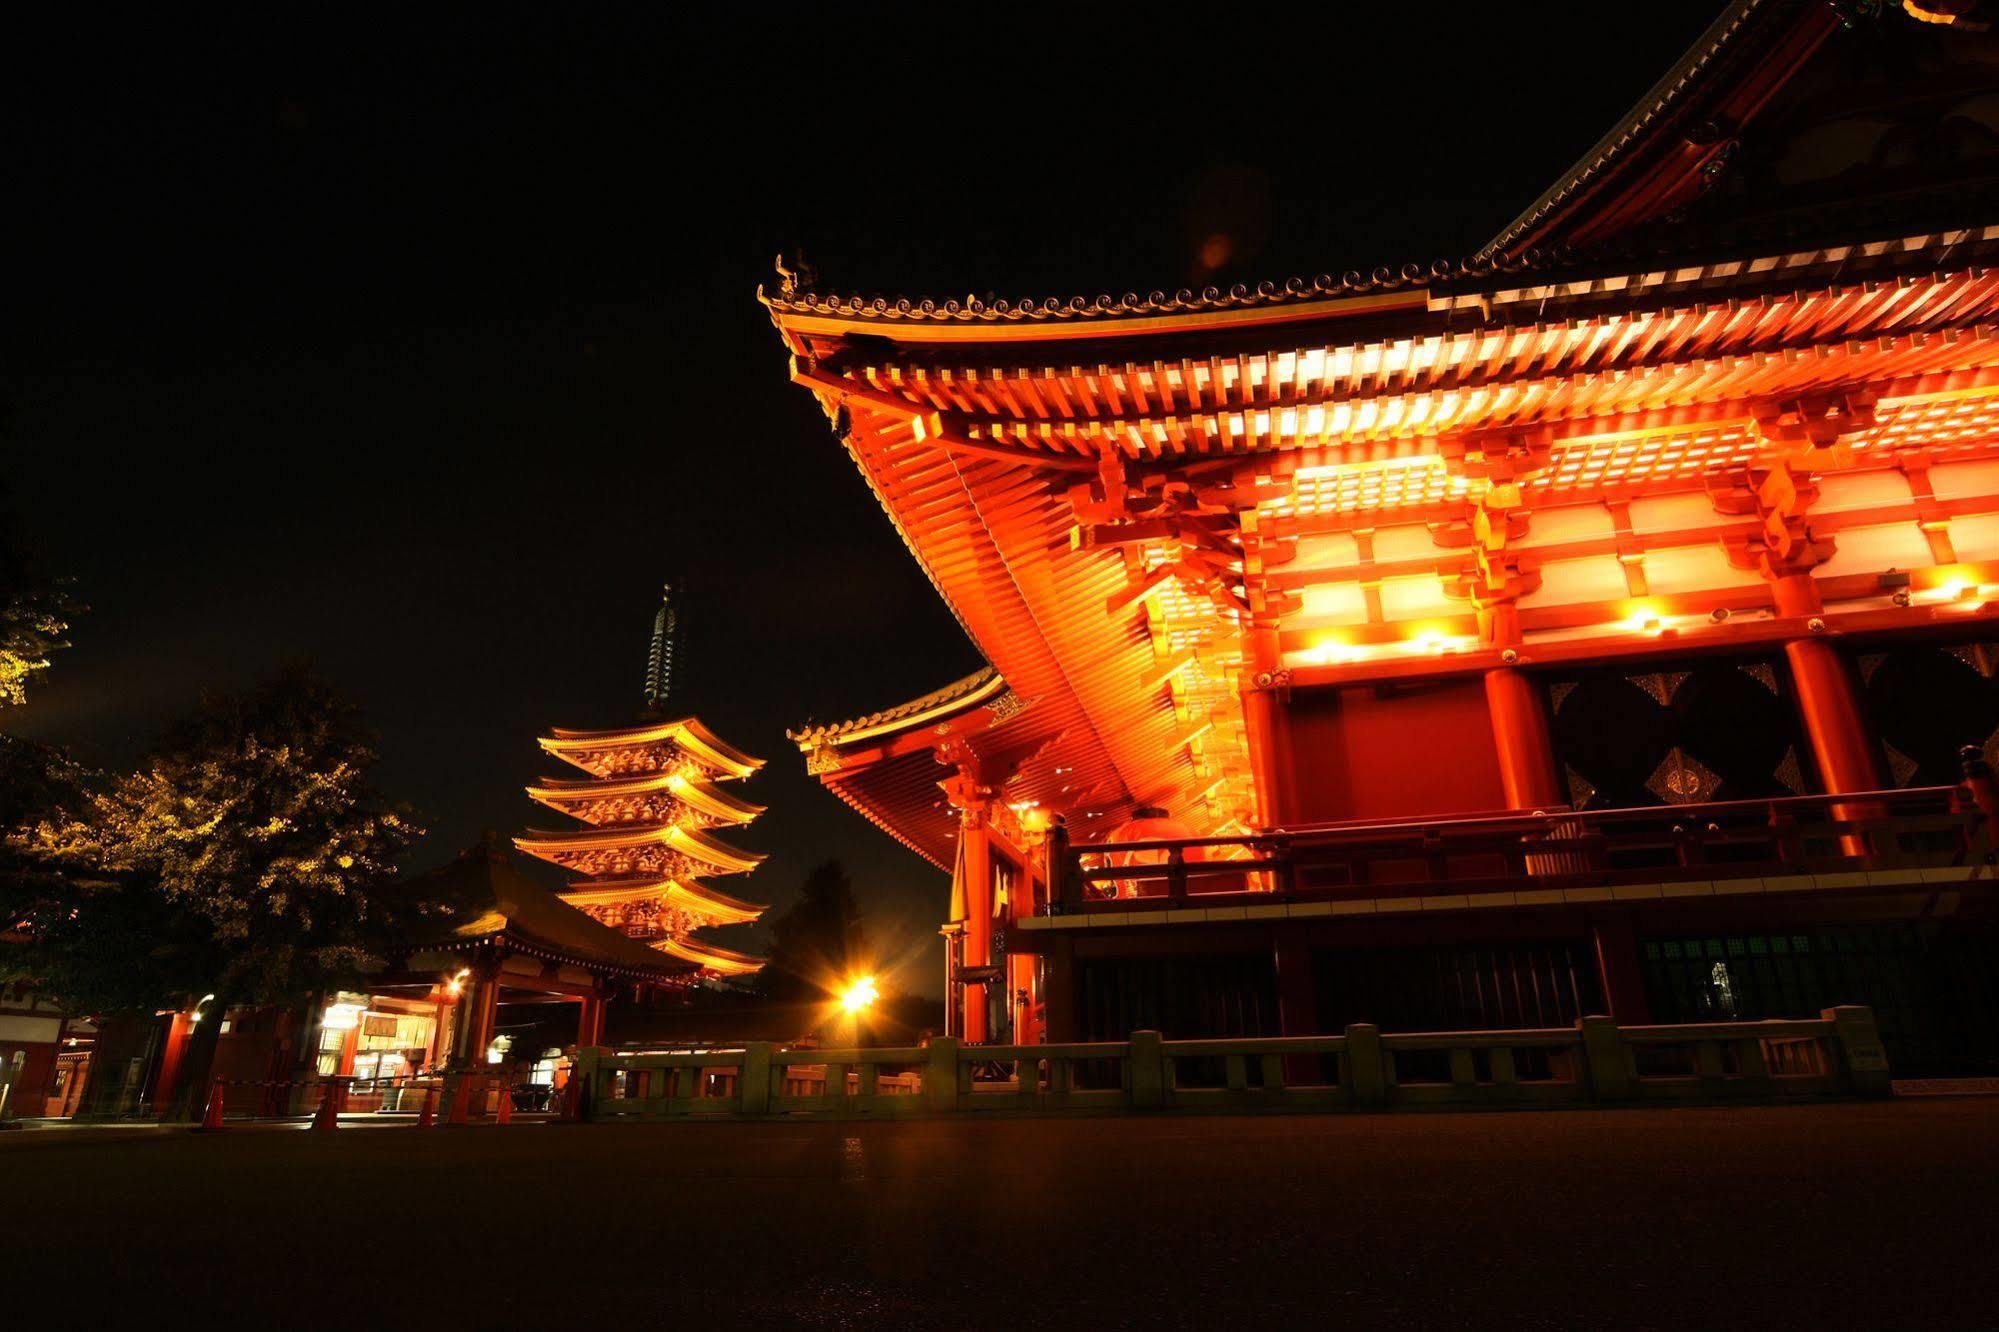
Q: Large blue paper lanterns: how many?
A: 0